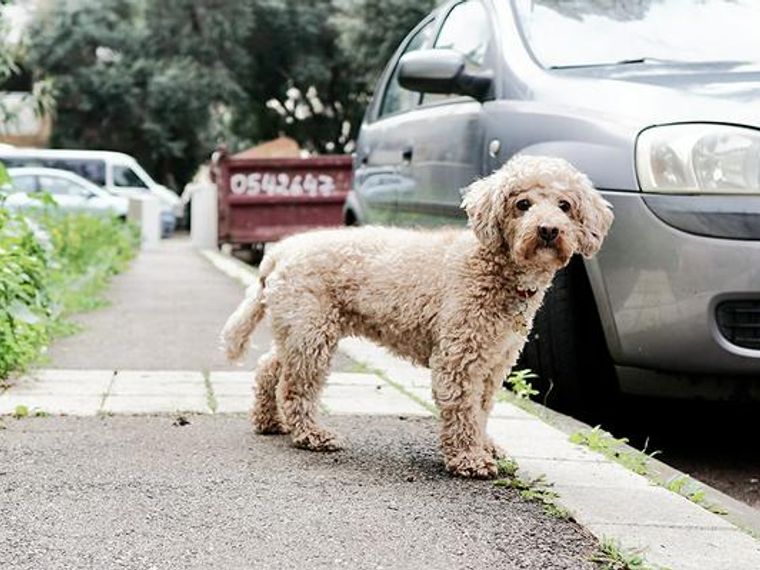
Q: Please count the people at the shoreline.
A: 0